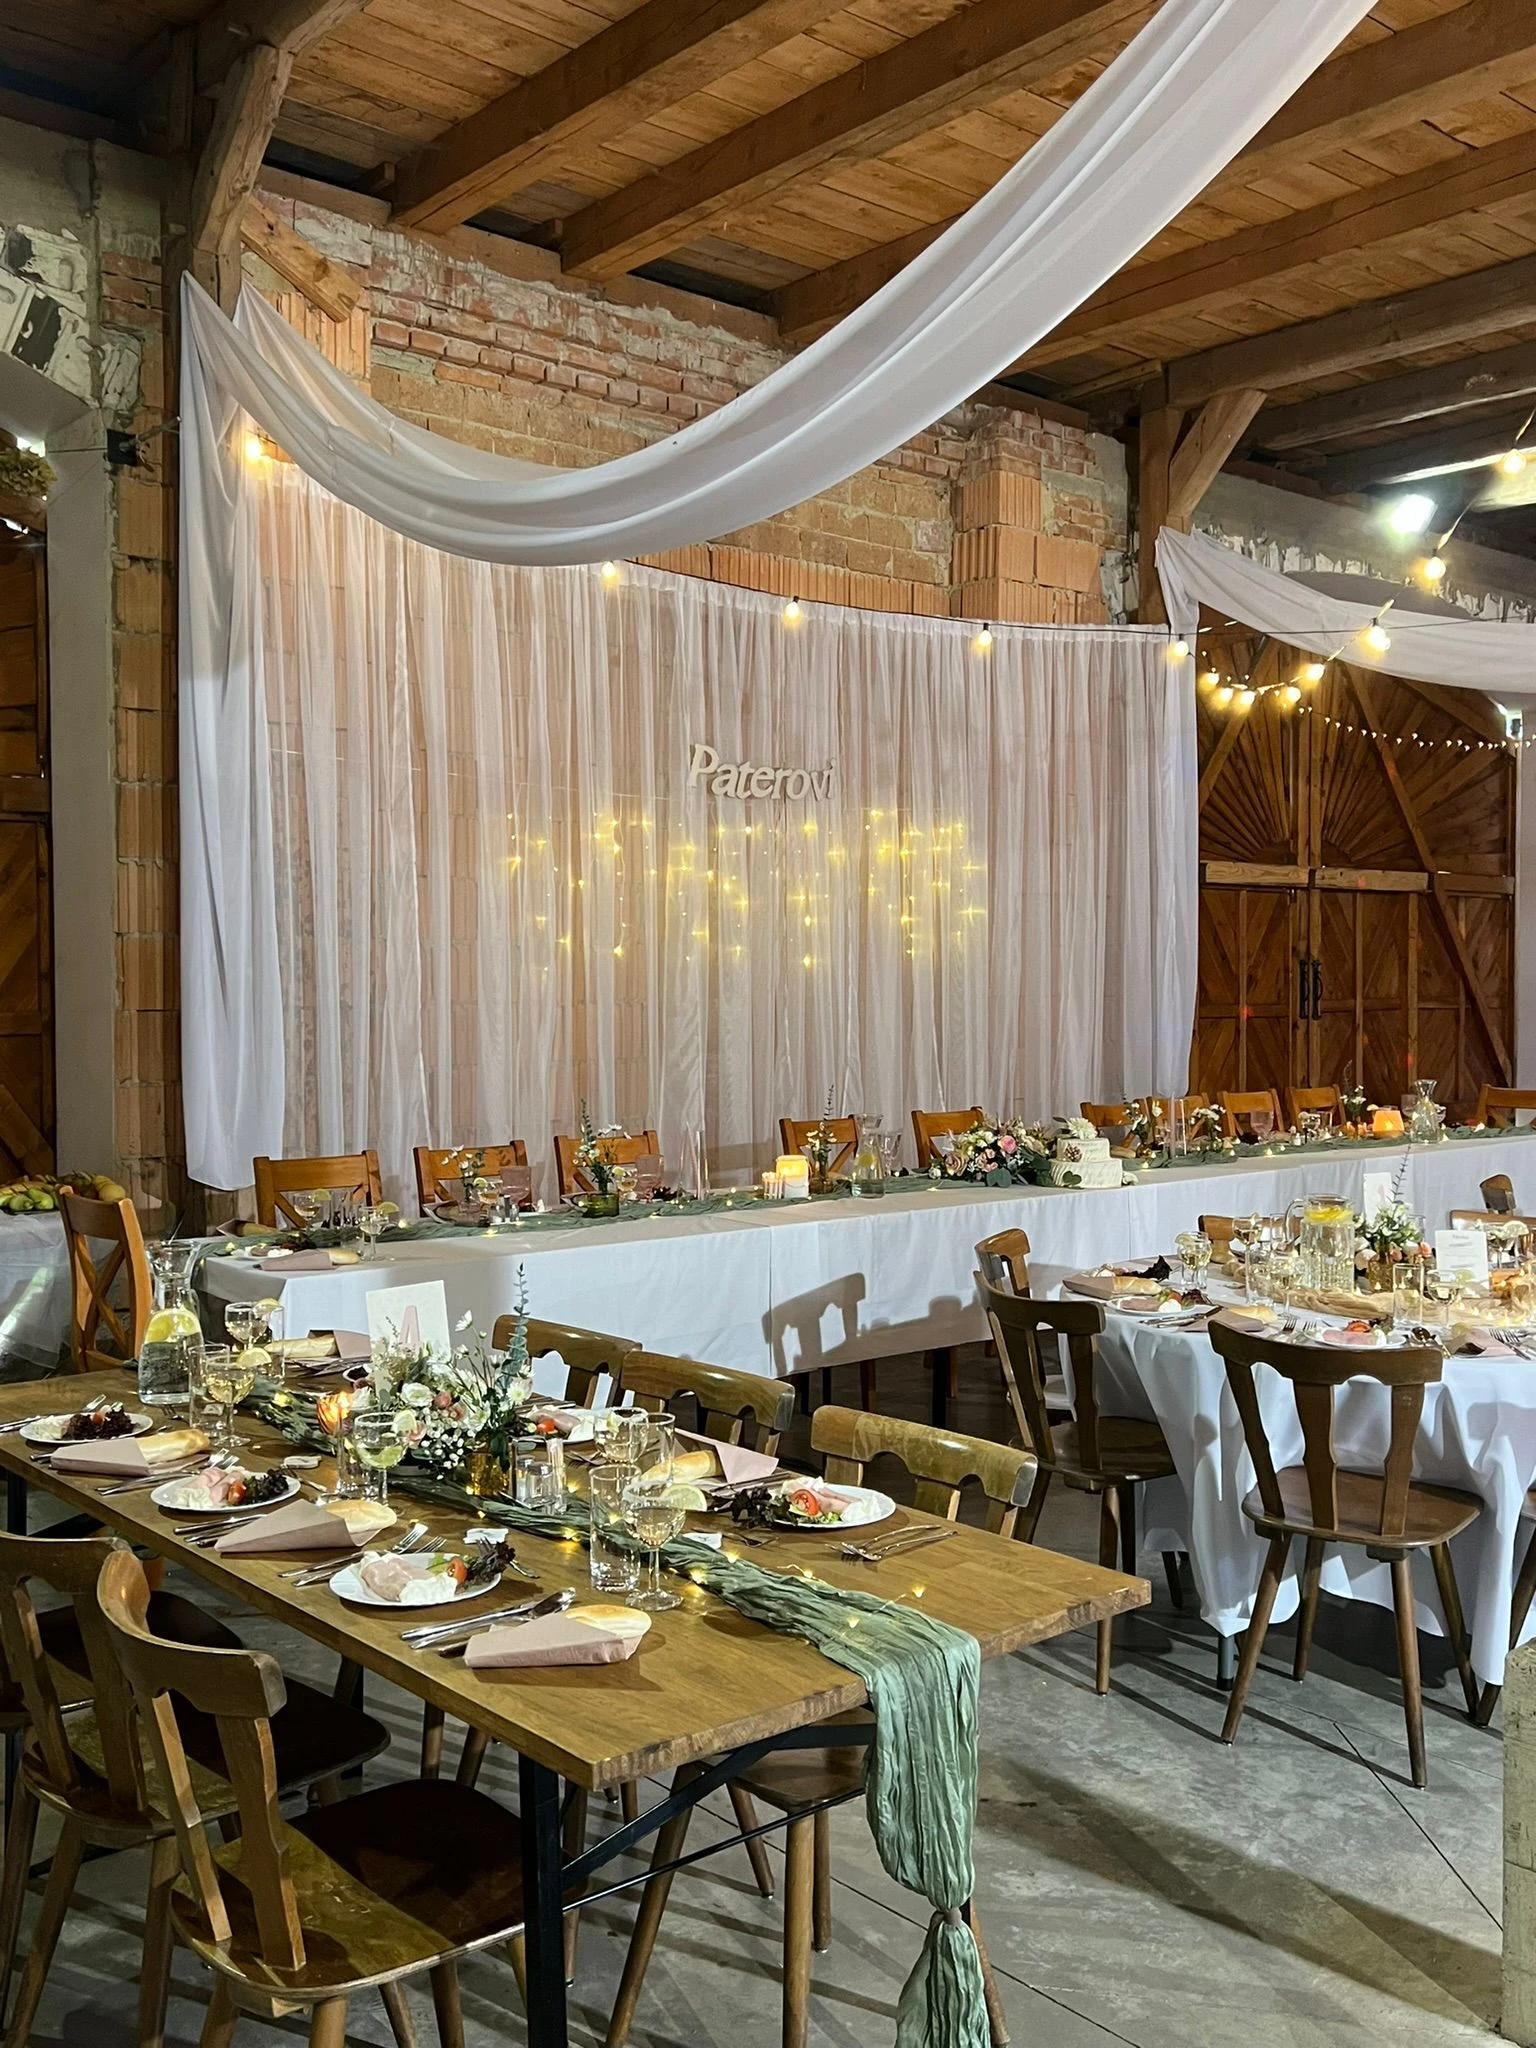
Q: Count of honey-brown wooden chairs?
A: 11